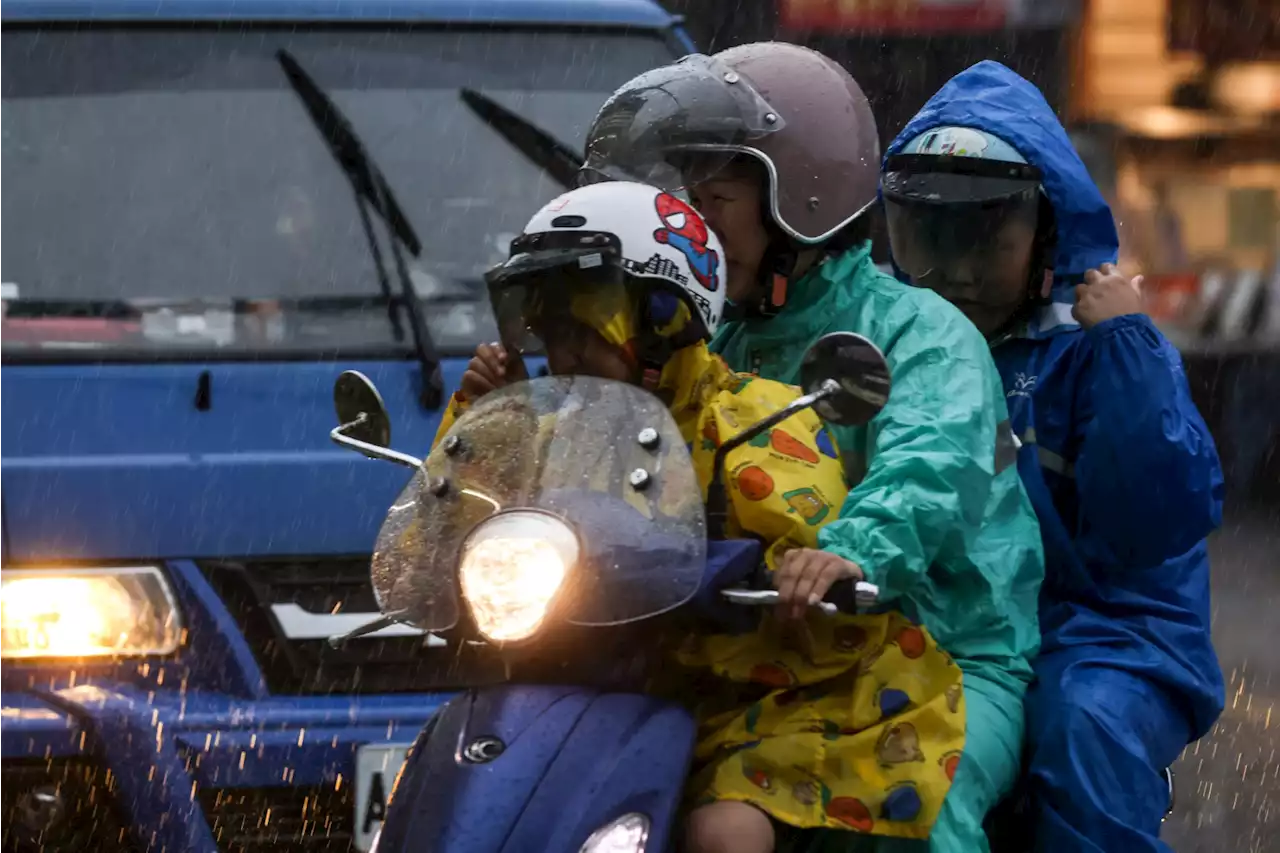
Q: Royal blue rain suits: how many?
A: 1